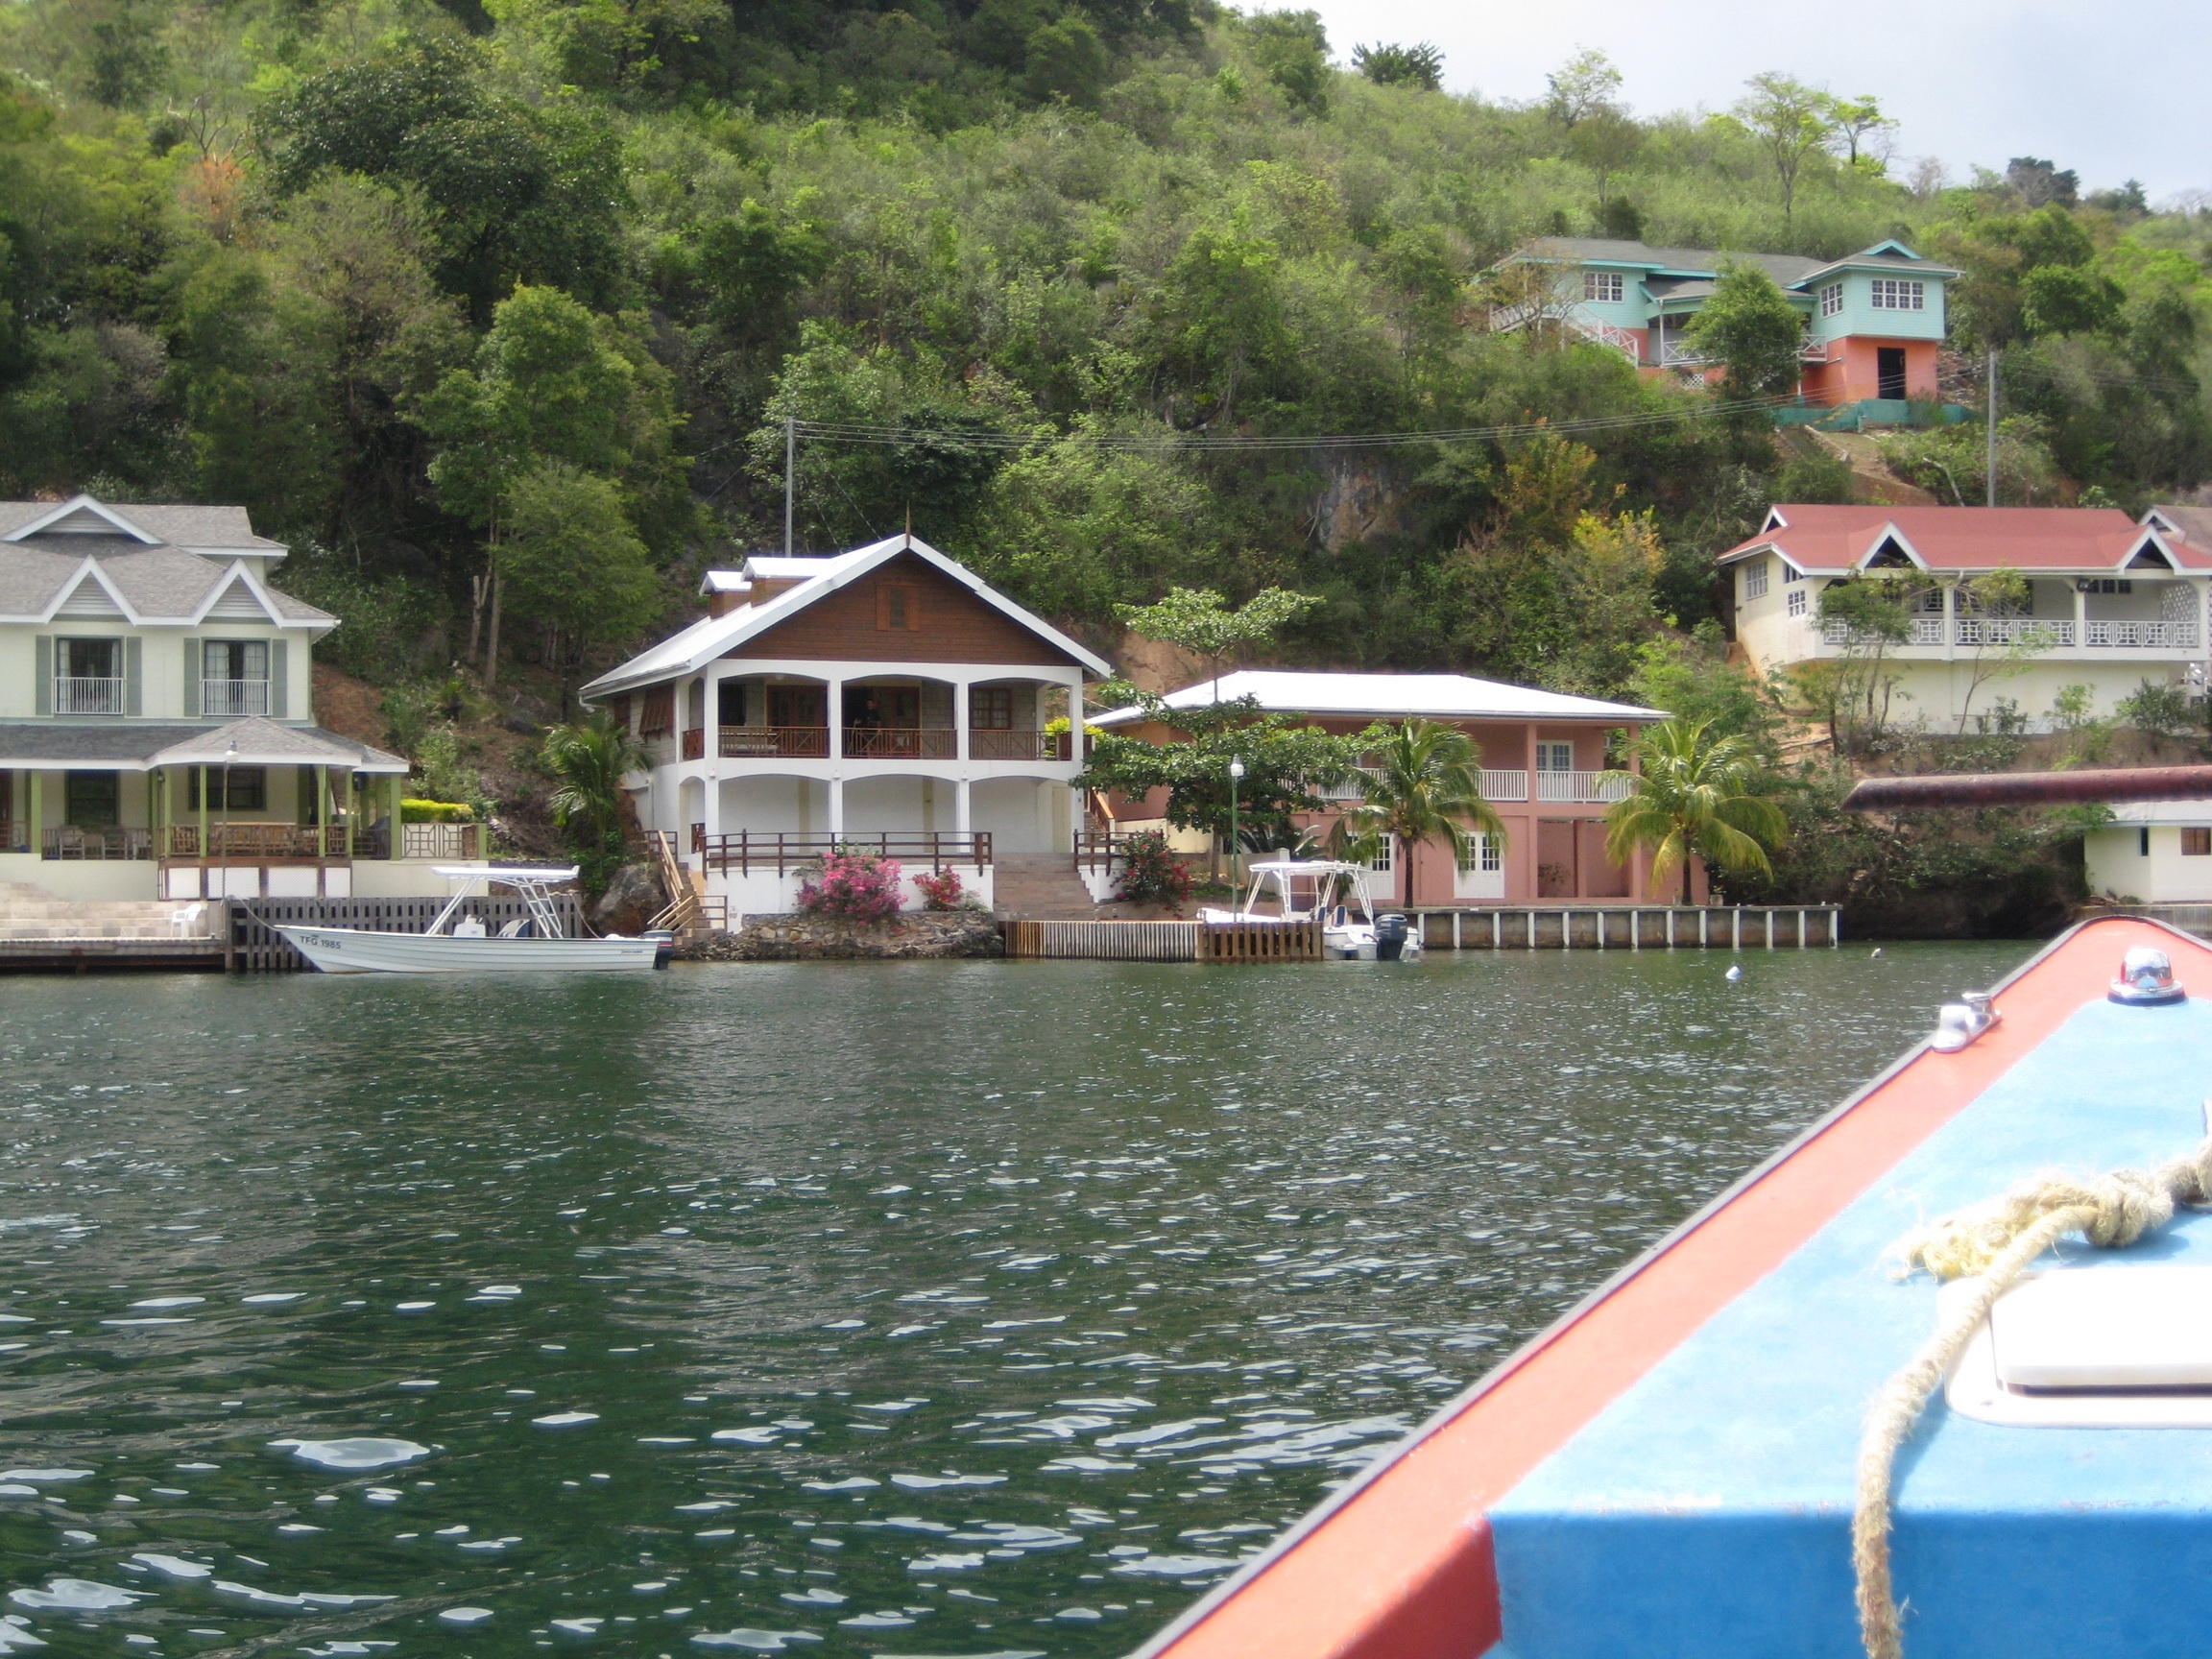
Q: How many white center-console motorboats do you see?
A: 2